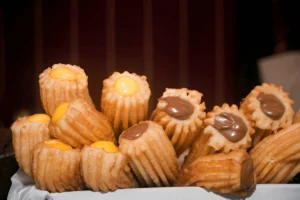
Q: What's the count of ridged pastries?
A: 12